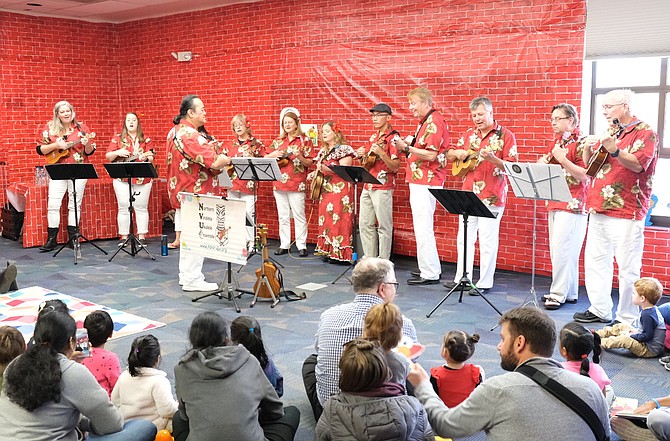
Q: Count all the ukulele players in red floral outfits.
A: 11